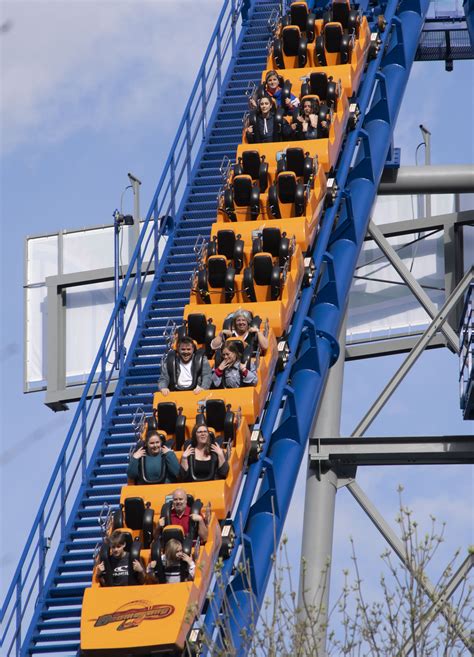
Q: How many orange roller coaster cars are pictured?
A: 7